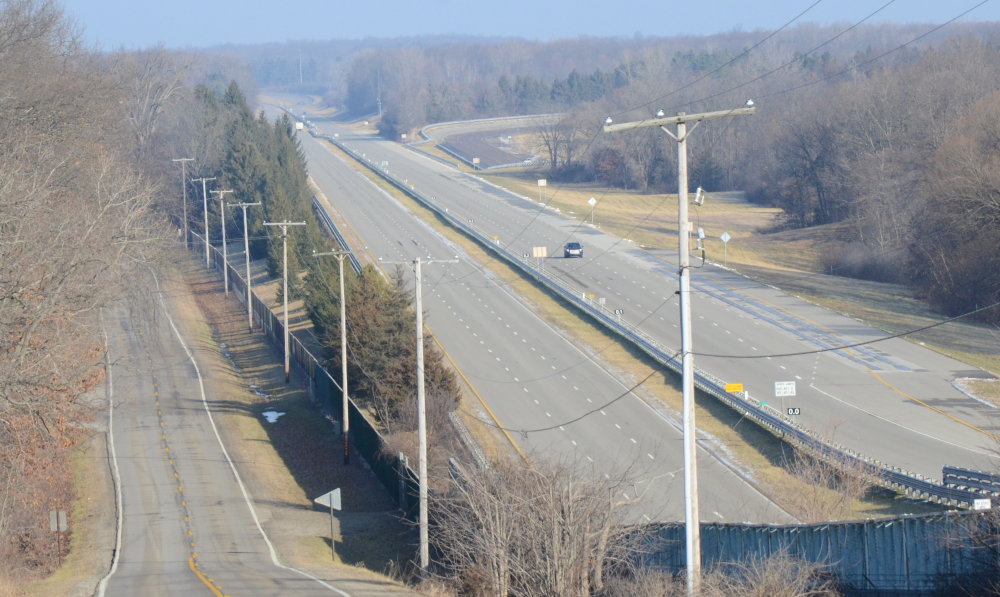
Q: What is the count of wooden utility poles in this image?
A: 8